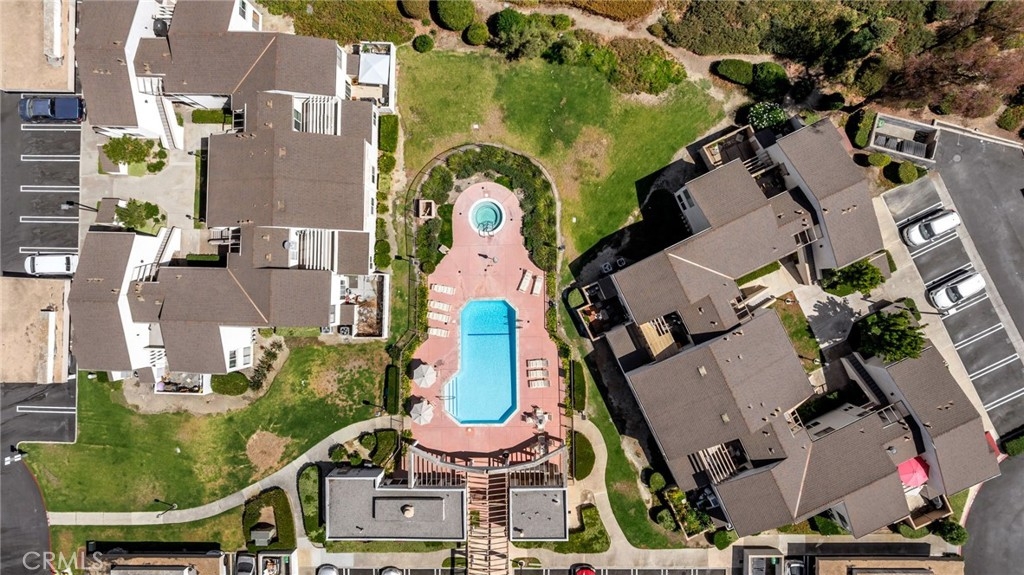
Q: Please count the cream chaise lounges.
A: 9